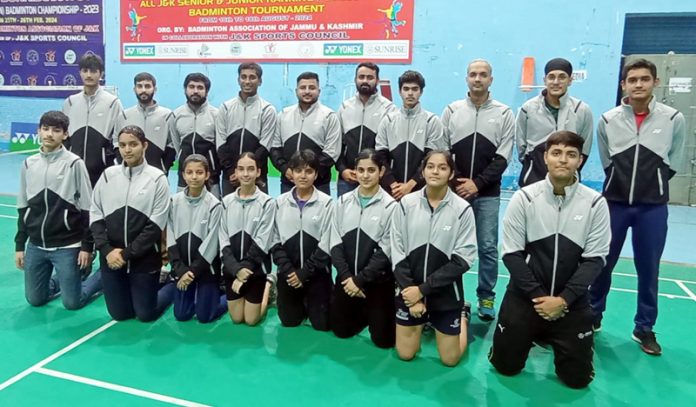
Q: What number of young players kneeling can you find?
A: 8